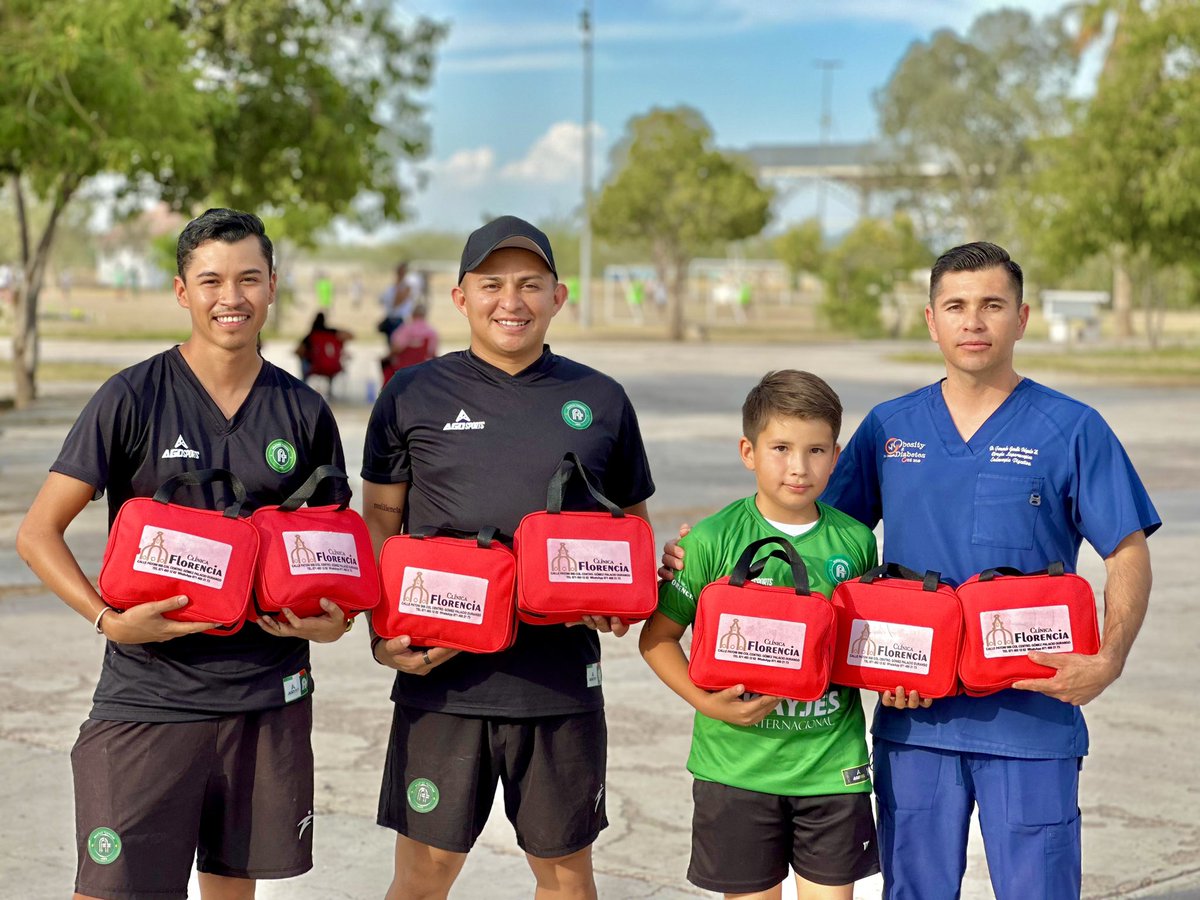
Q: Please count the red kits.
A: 7